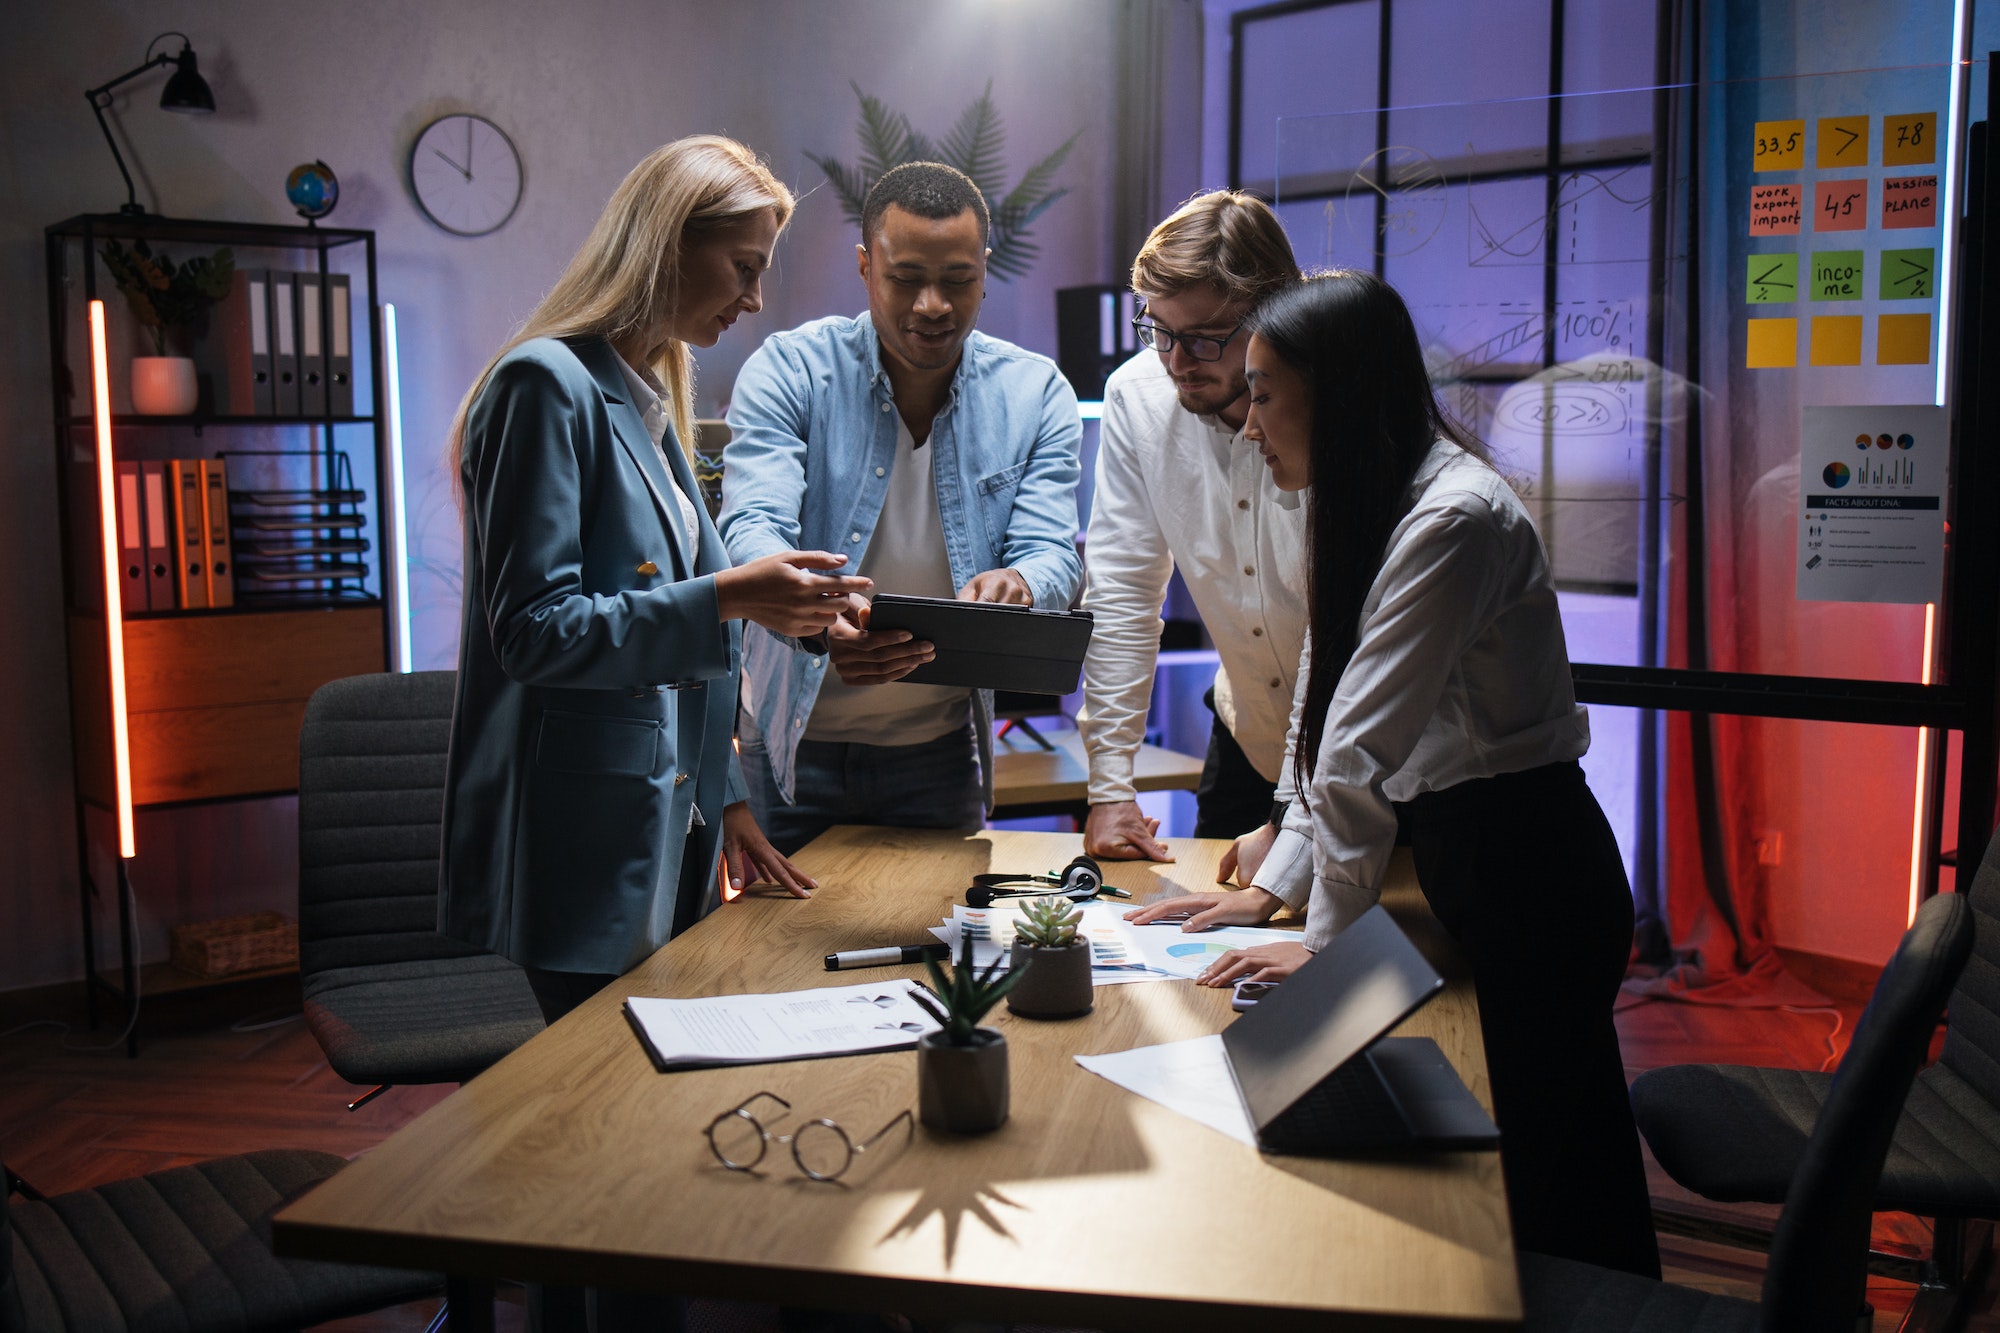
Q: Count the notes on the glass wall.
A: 12